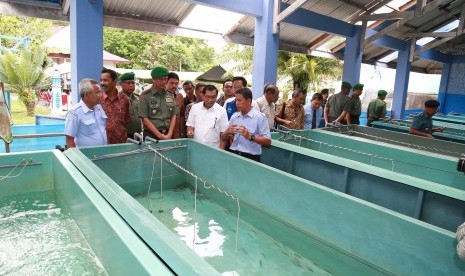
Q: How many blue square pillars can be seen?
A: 5